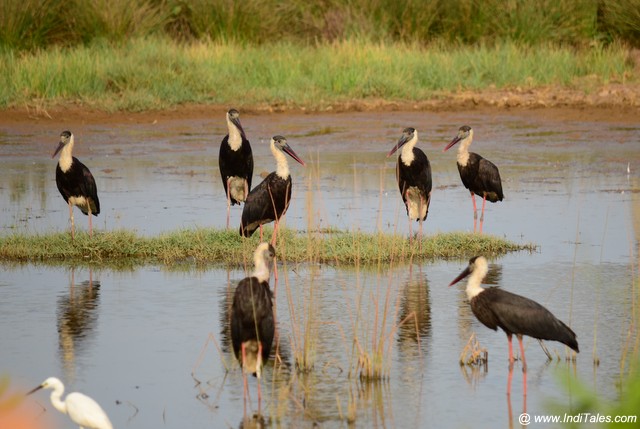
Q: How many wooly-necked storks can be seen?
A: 7